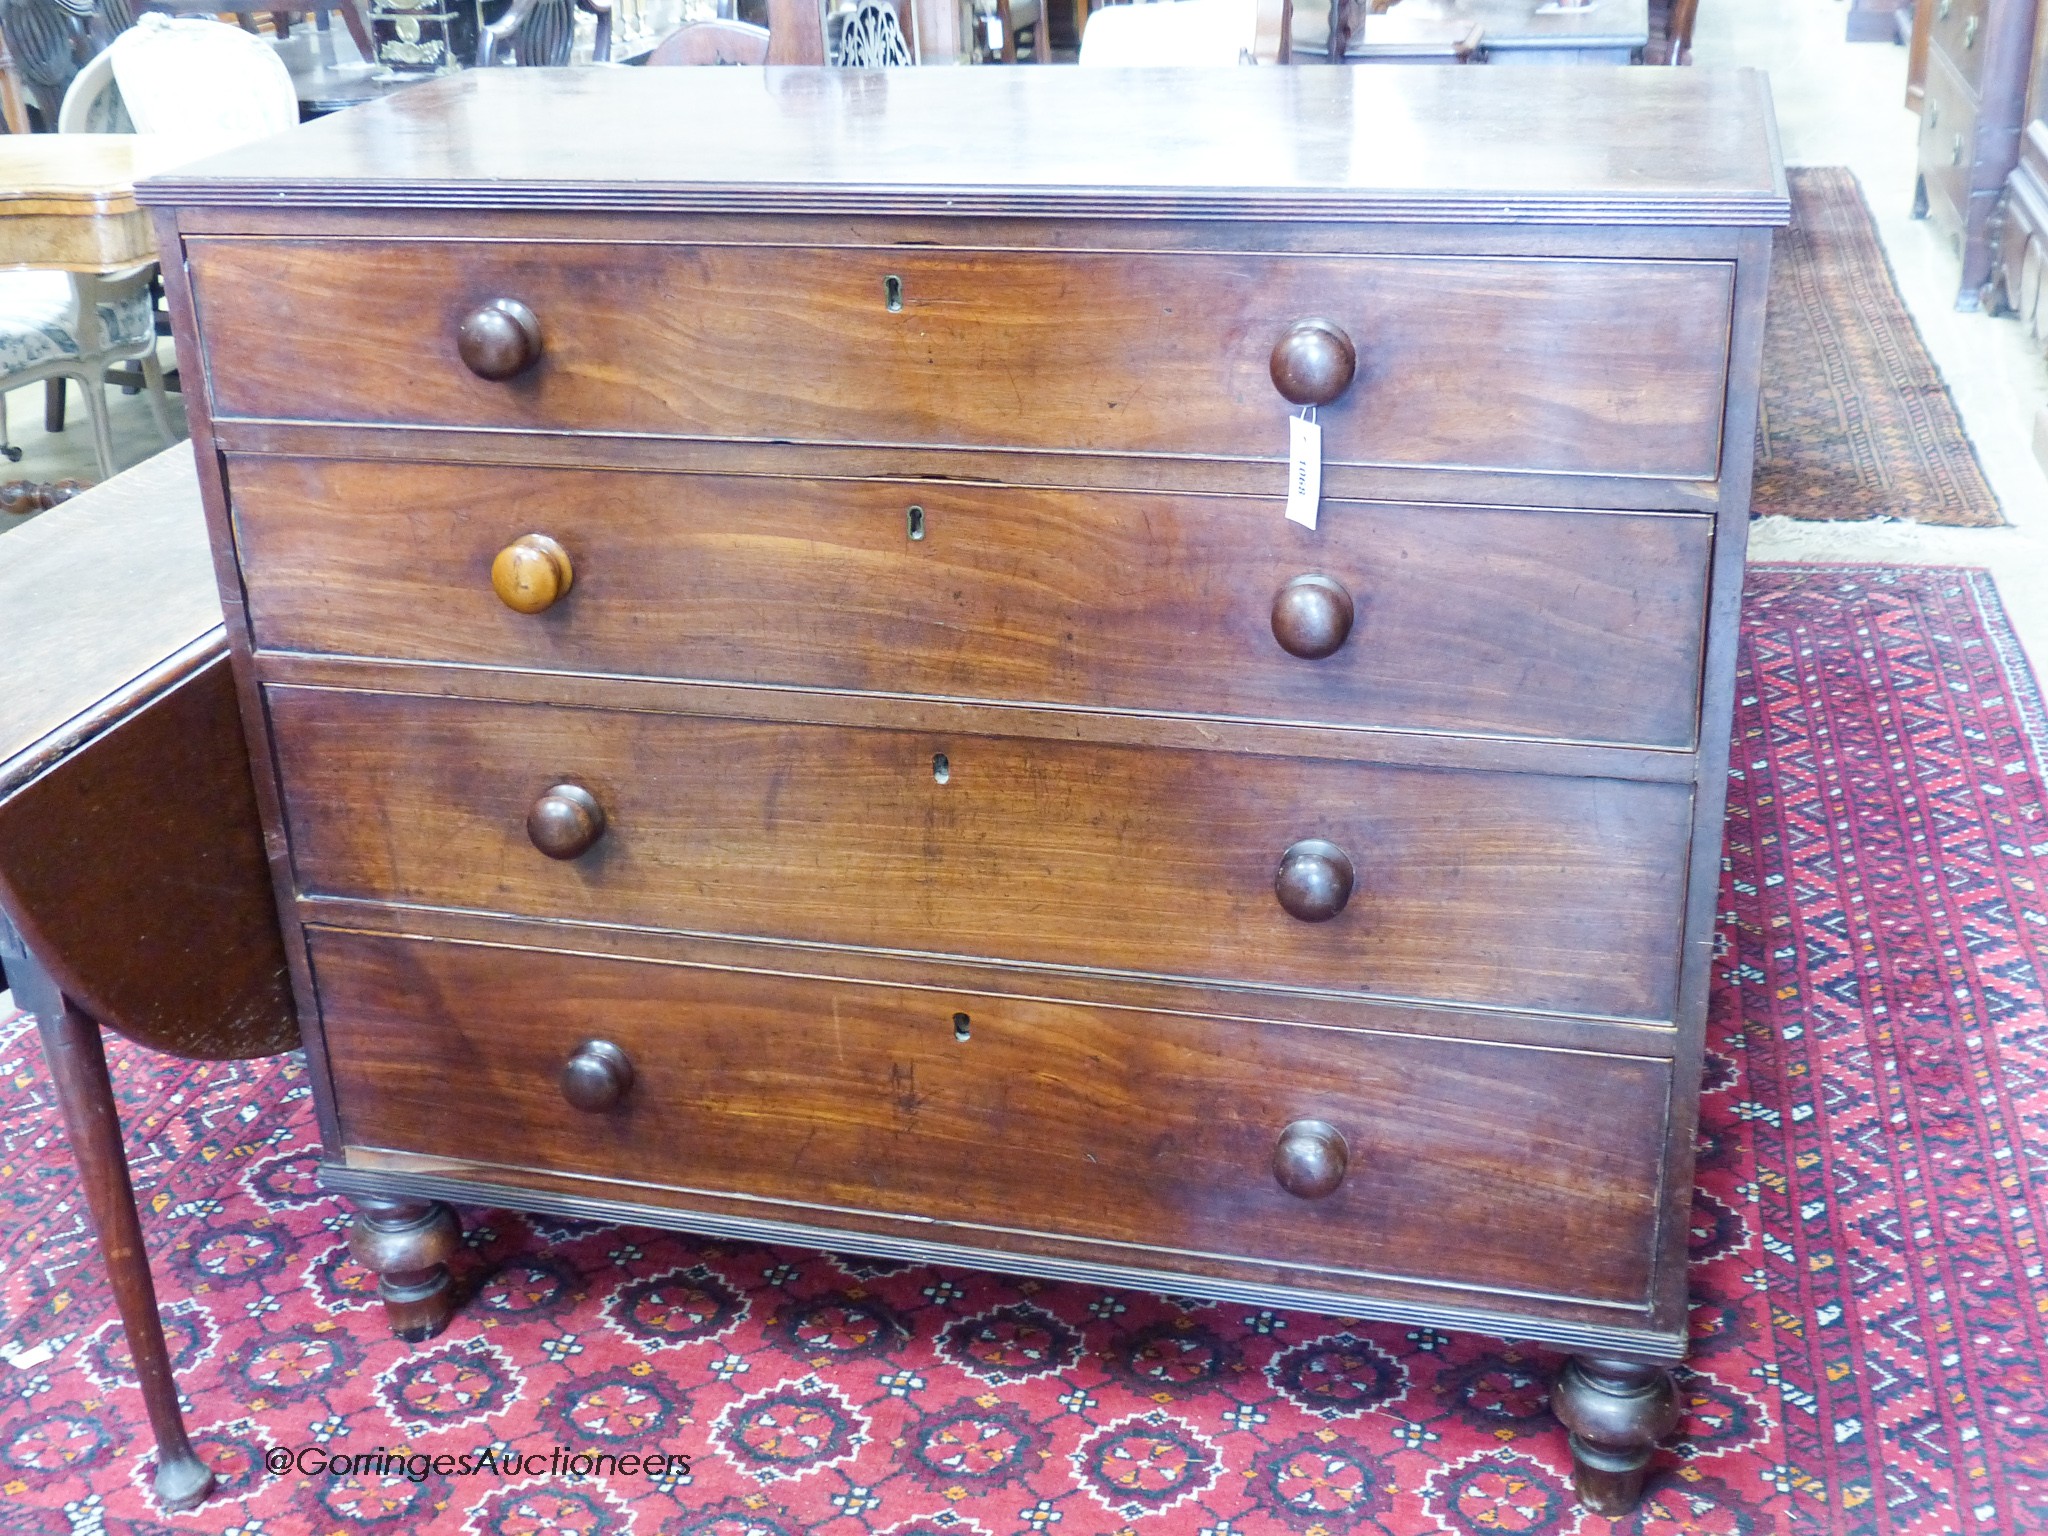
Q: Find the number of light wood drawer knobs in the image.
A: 1